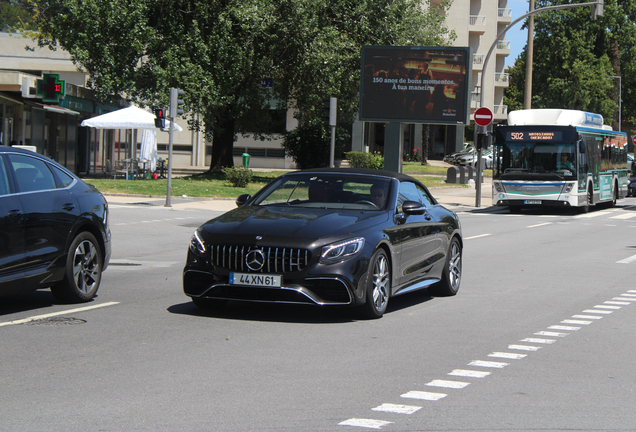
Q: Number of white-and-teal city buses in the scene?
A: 1